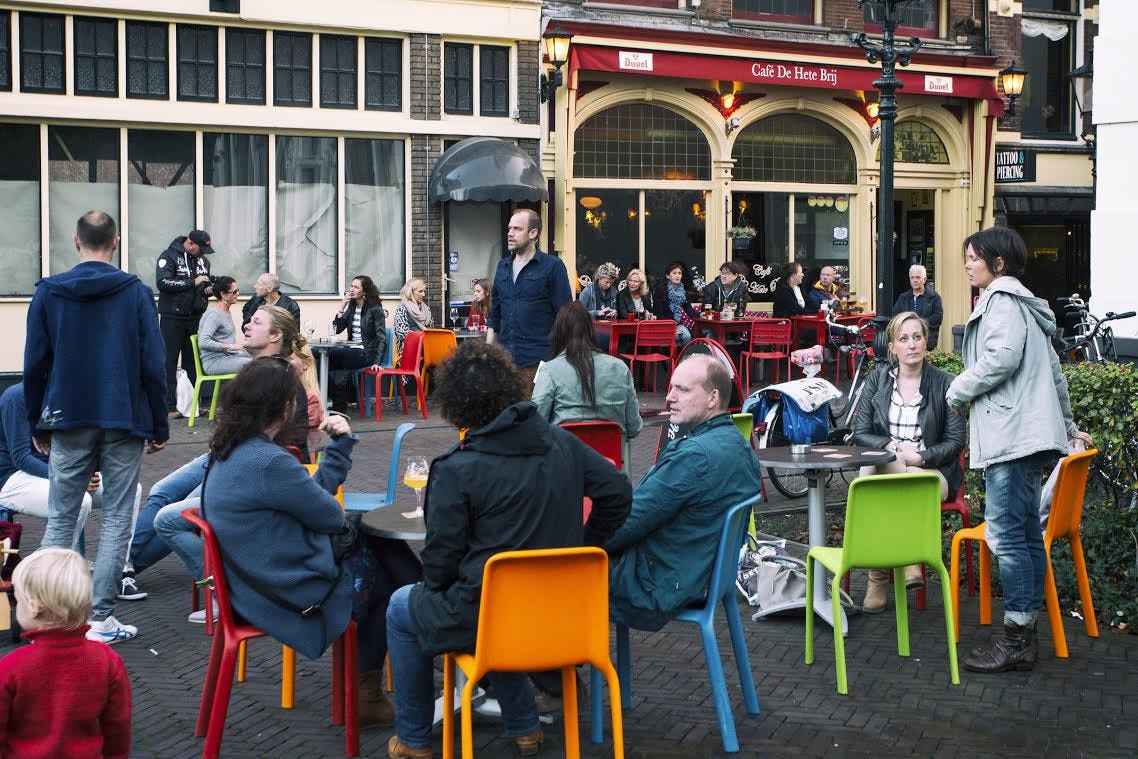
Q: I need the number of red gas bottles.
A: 0